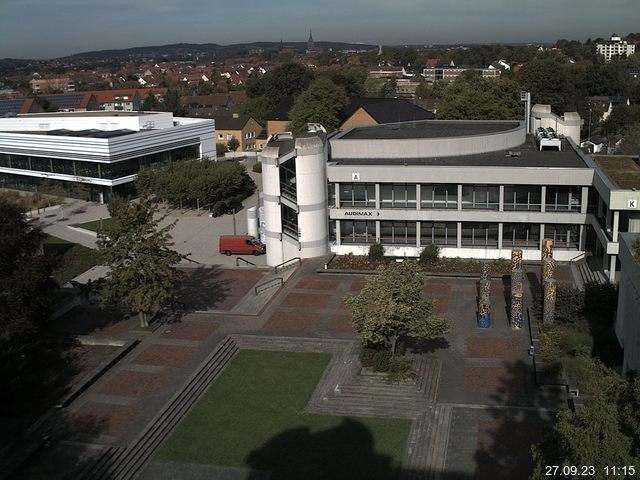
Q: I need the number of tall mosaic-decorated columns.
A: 3